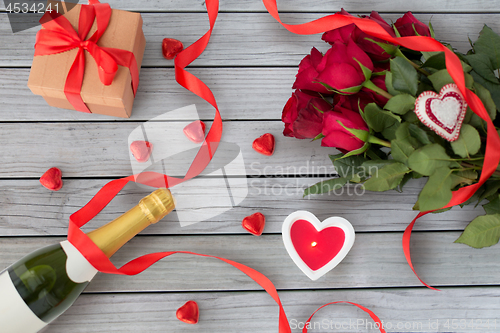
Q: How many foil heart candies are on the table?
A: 7